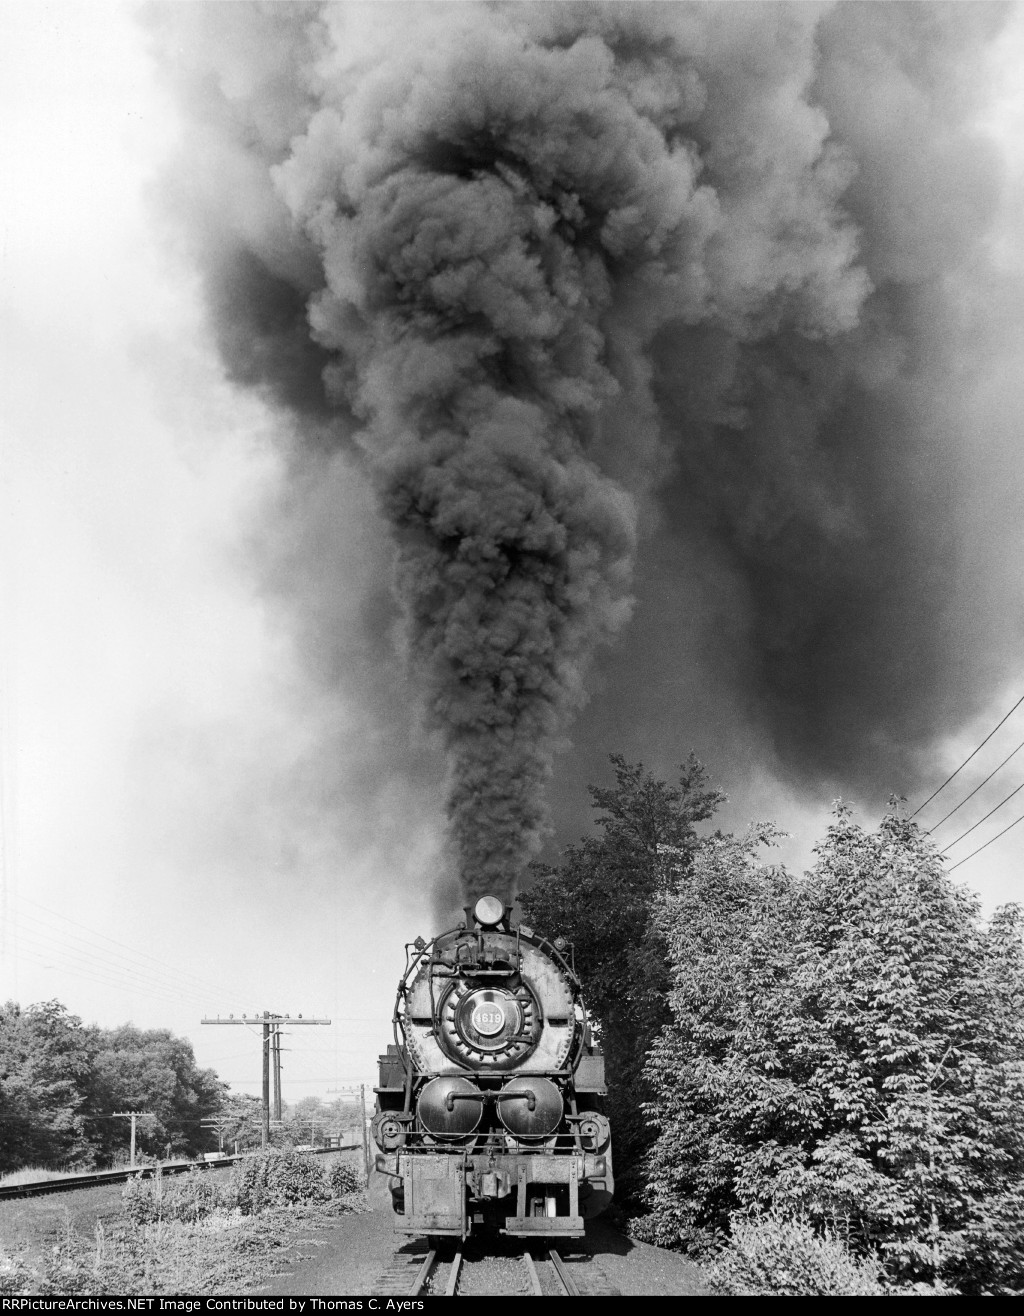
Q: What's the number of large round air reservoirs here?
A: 2